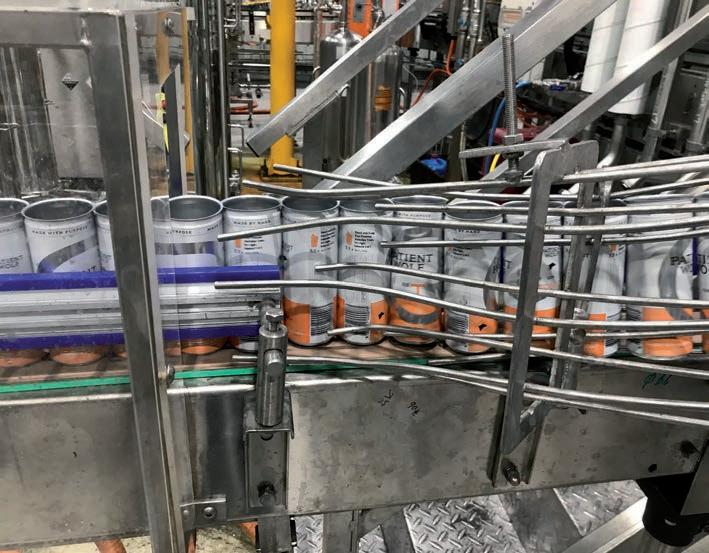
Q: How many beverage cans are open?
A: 13